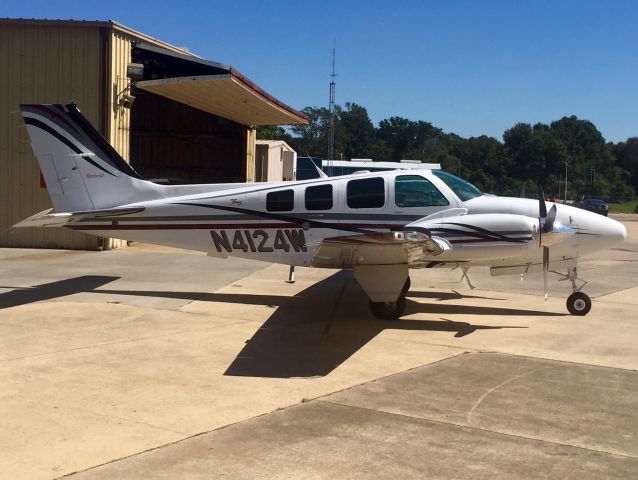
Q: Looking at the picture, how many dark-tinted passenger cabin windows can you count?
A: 3